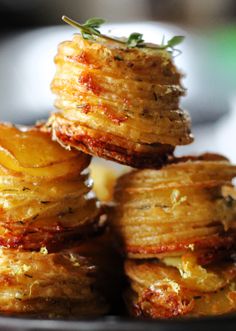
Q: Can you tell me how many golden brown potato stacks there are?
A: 5